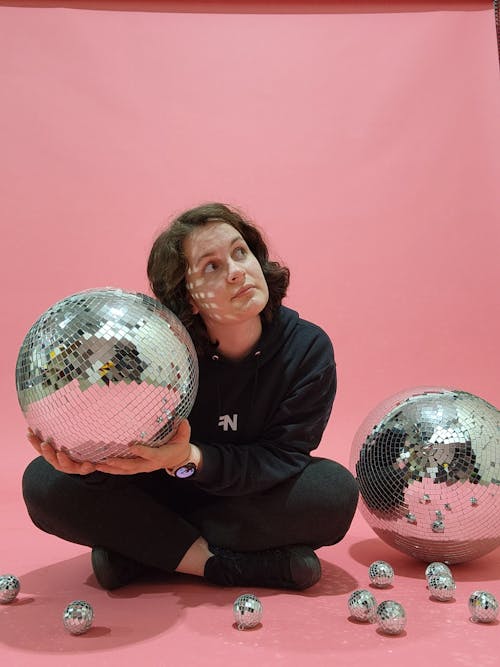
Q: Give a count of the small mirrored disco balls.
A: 9